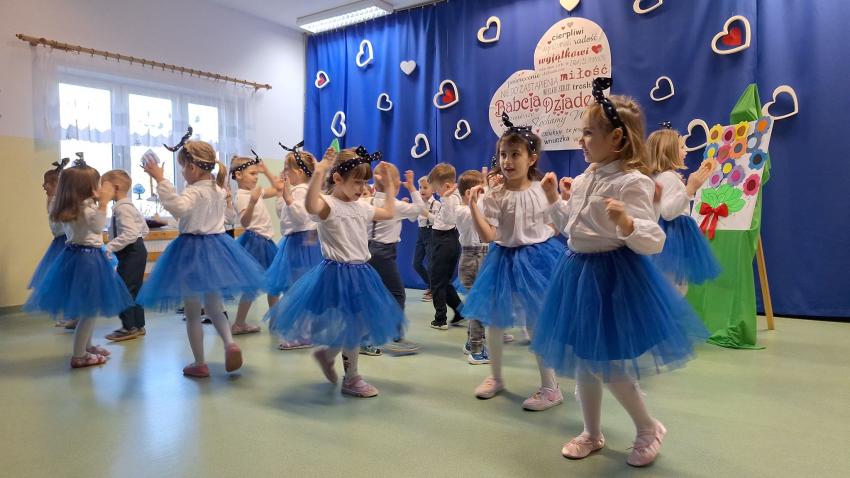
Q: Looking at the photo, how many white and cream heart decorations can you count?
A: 15